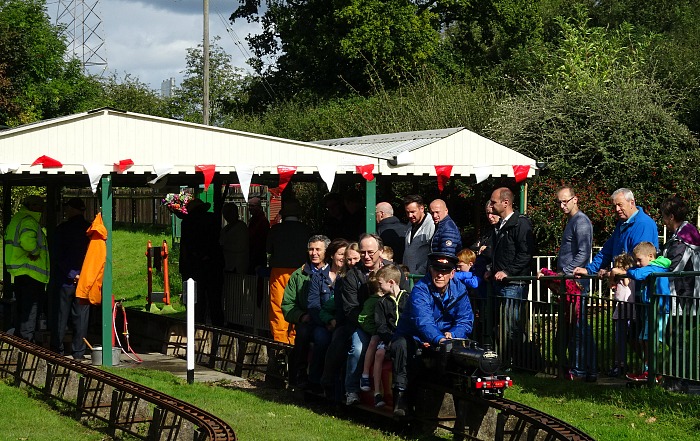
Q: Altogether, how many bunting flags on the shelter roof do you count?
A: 14